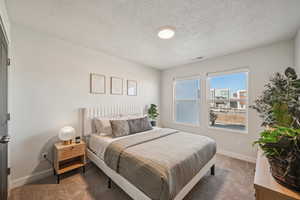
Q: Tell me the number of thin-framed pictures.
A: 3